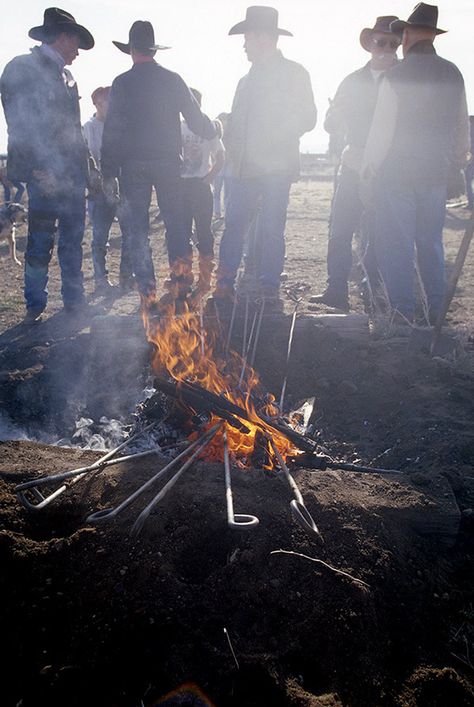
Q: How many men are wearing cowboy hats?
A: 5